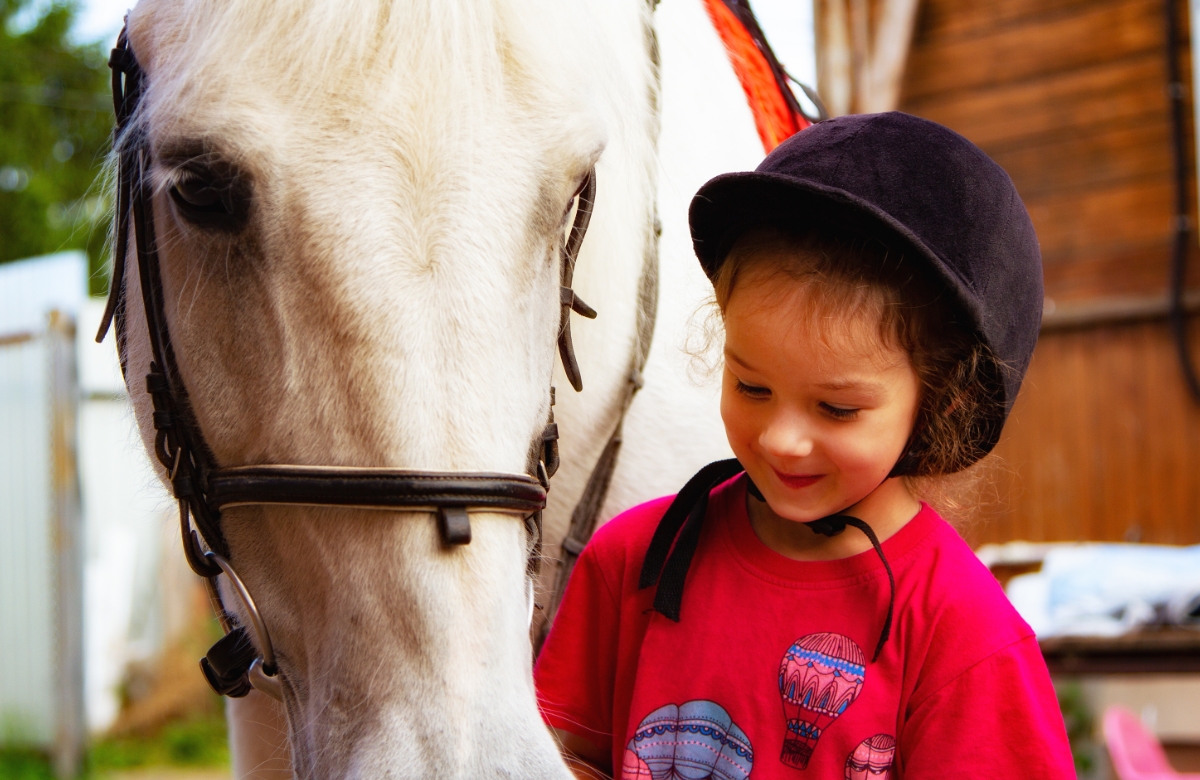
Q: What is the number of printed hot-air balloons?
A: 4